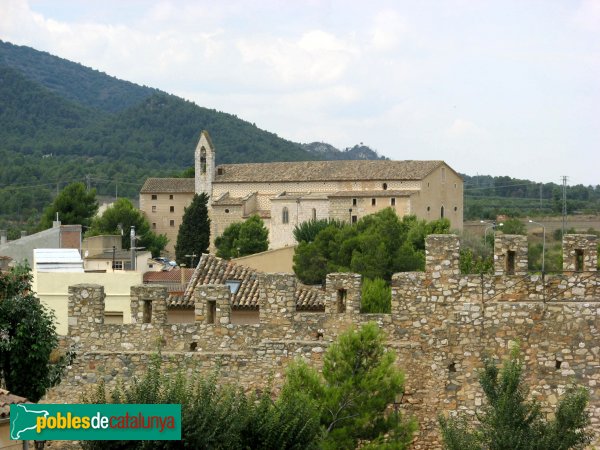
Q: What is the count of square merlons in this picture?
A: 8